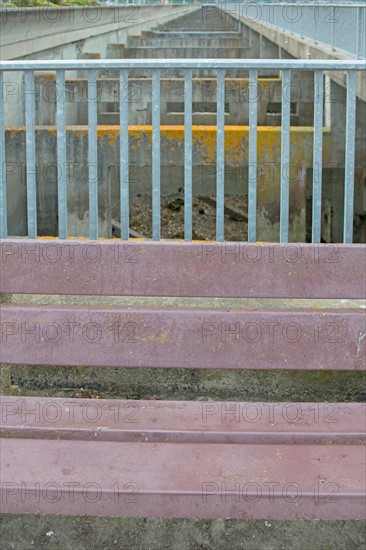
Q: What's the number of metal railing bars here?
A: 12